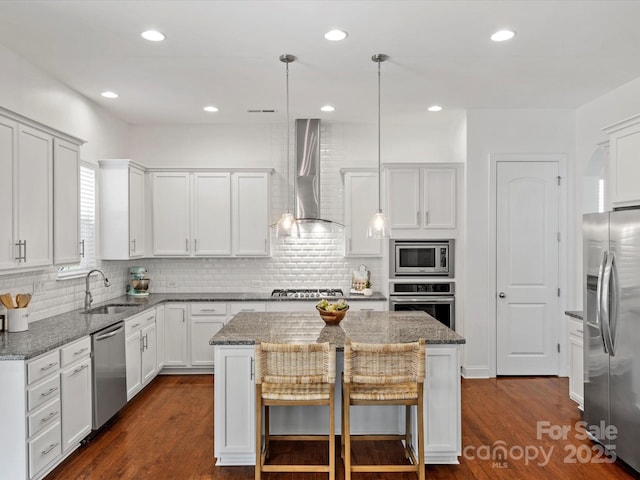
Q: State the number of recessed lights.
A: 7